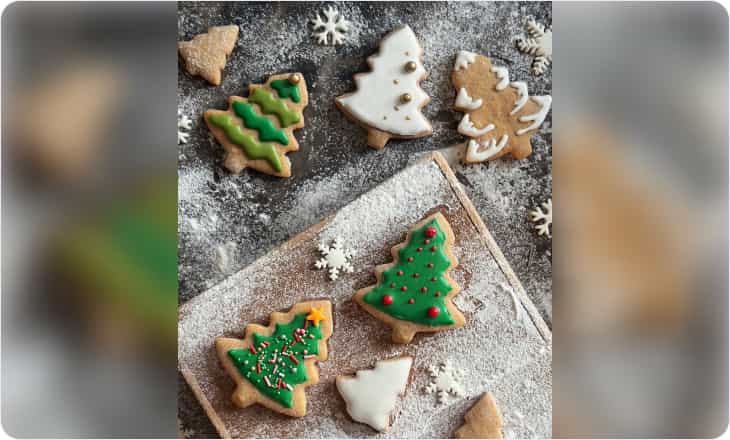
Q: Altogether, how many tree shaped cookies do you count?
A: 8